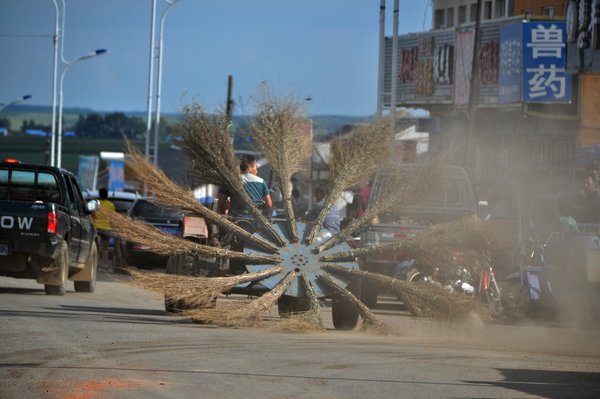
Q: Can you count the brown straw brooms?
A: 12